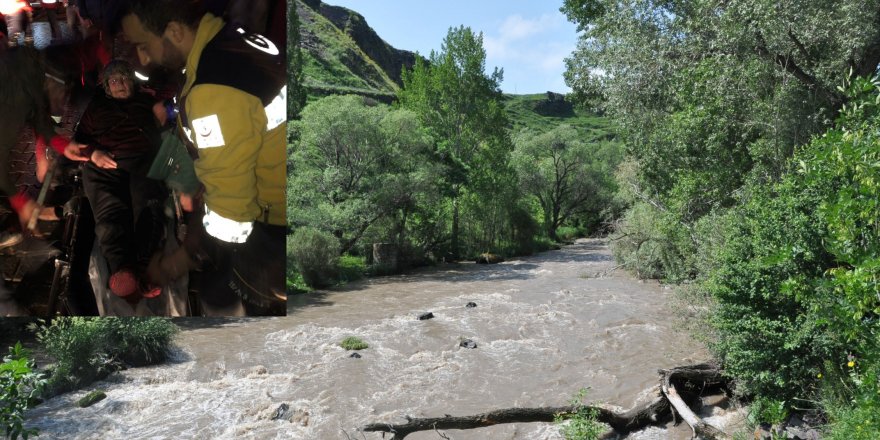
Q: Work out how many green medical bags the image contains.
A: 1